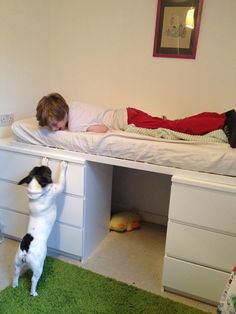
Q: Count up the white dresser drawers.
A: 6